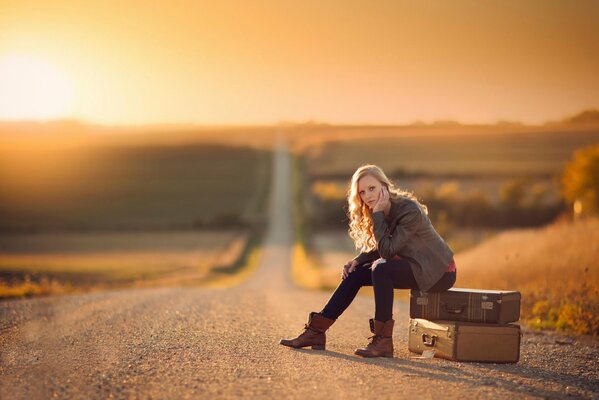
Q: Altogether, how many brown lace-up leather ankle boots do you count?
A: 2